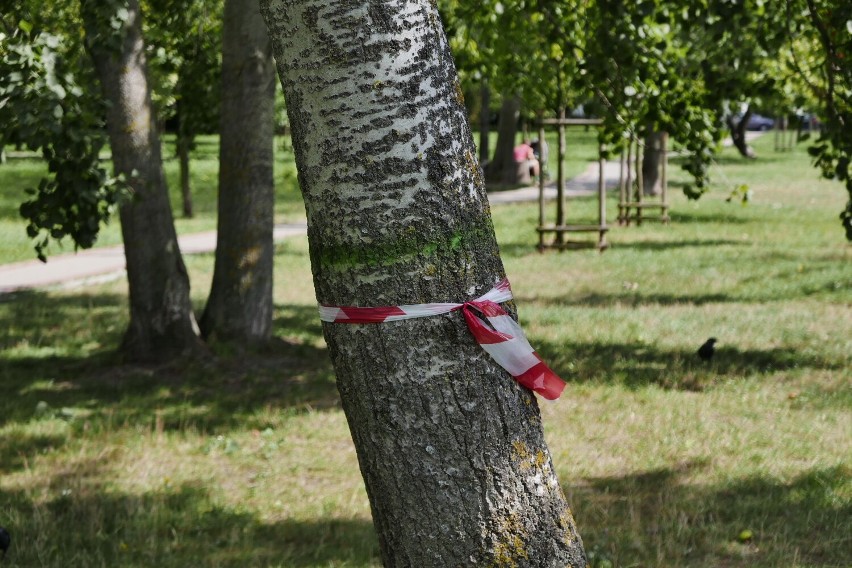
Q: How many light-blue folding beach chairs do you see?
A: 0